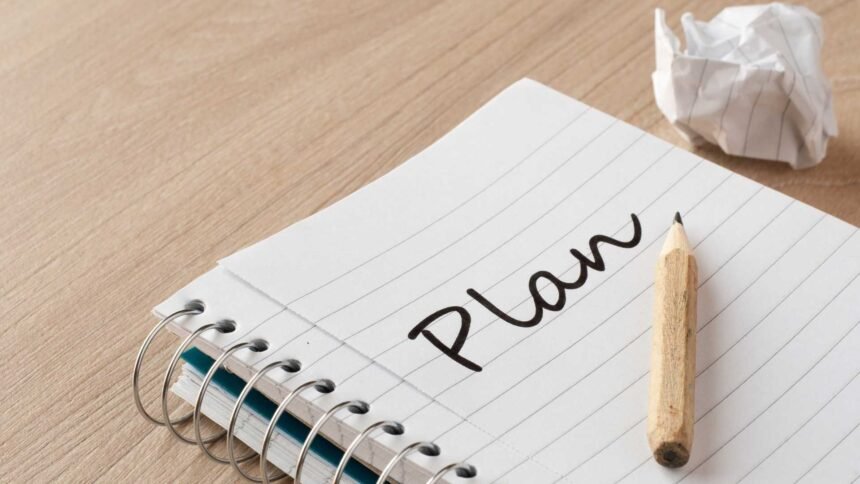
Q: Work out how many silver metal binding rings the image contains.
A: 9